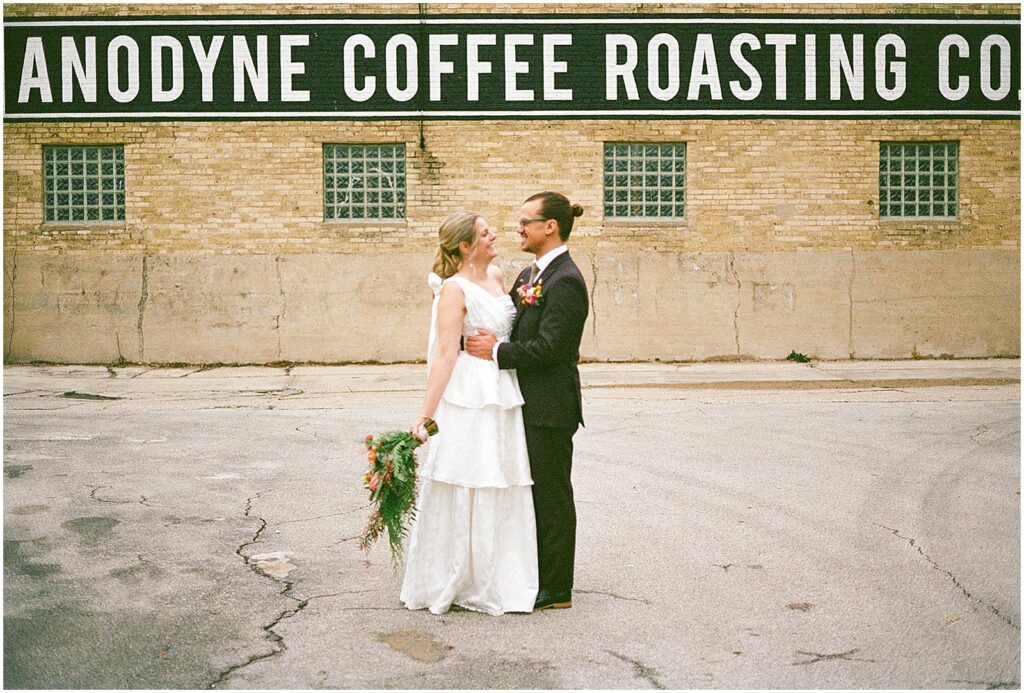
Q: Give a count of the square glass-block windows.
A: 4